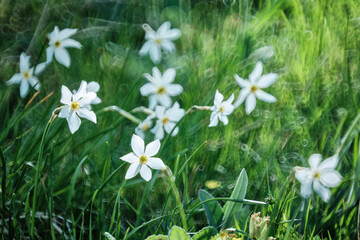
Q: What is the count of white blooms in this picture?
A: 12